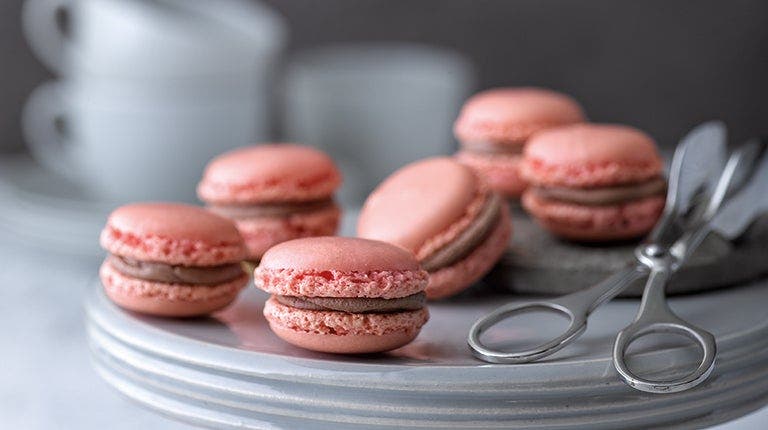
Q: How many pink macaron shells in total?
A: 12